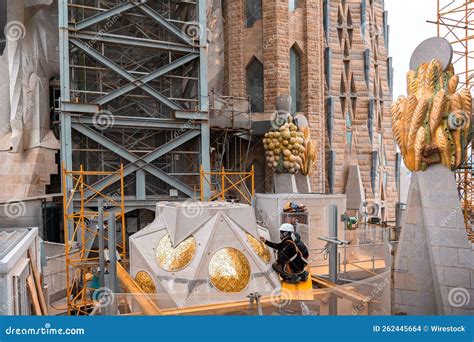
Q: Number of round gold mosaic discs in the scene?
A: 4